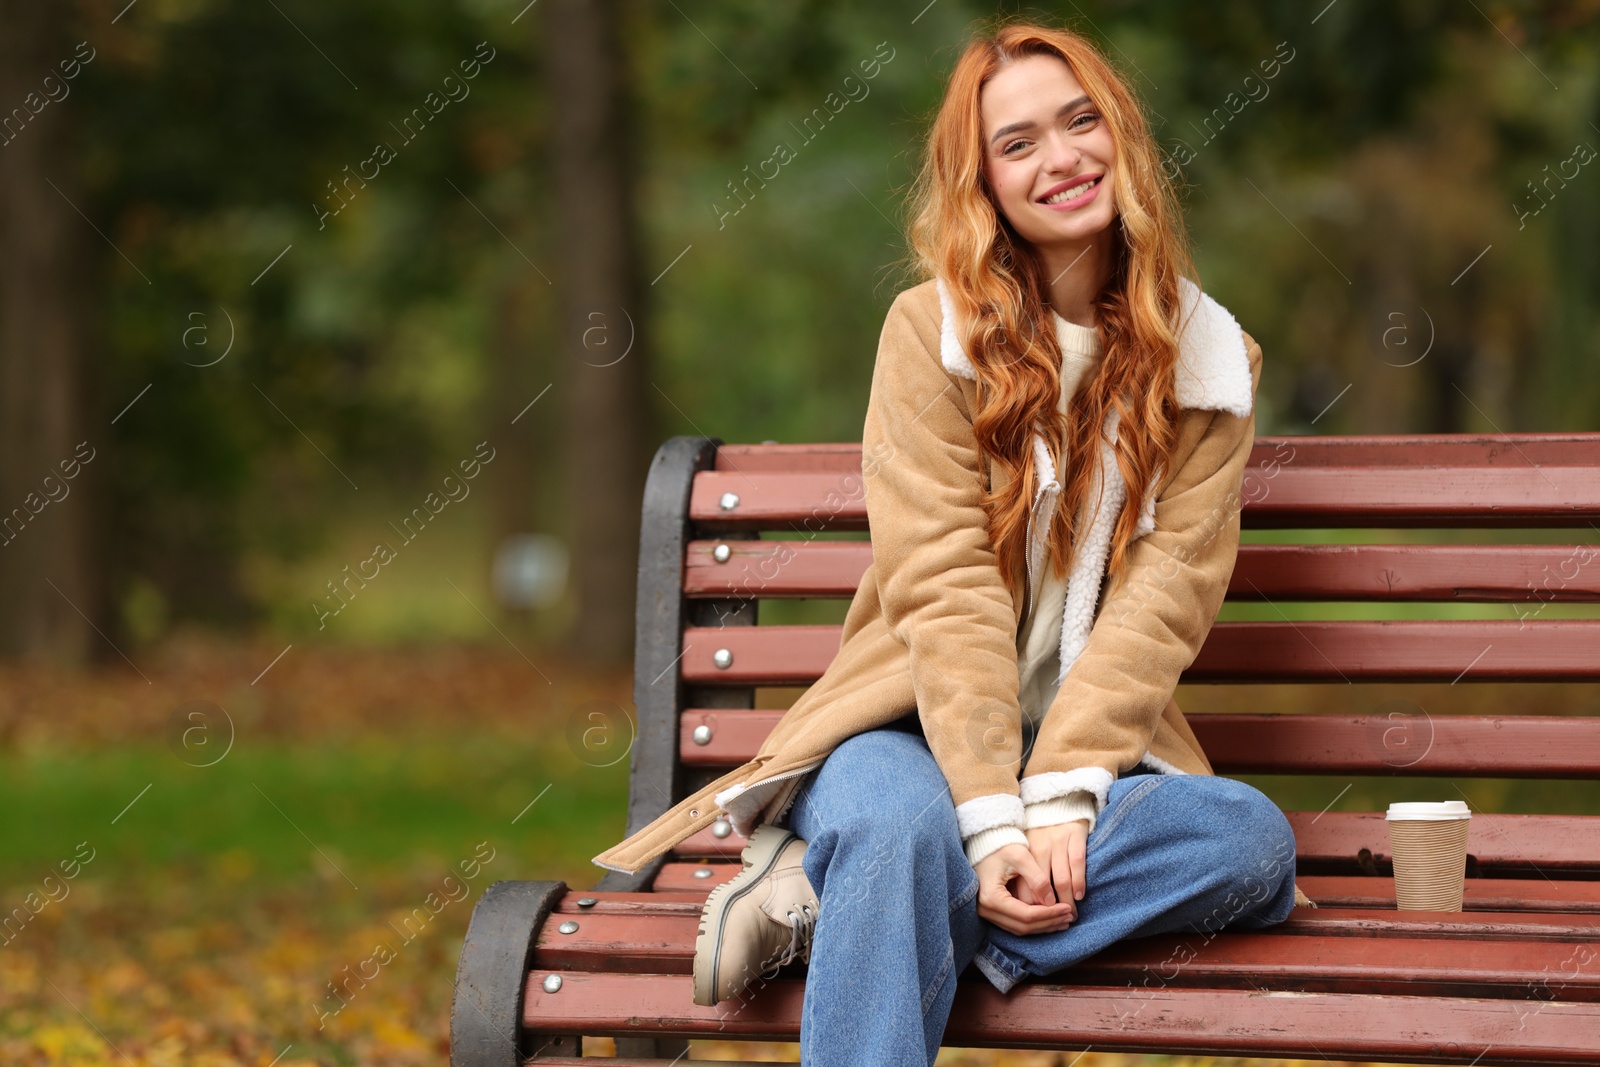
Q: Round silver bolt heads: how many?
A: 9